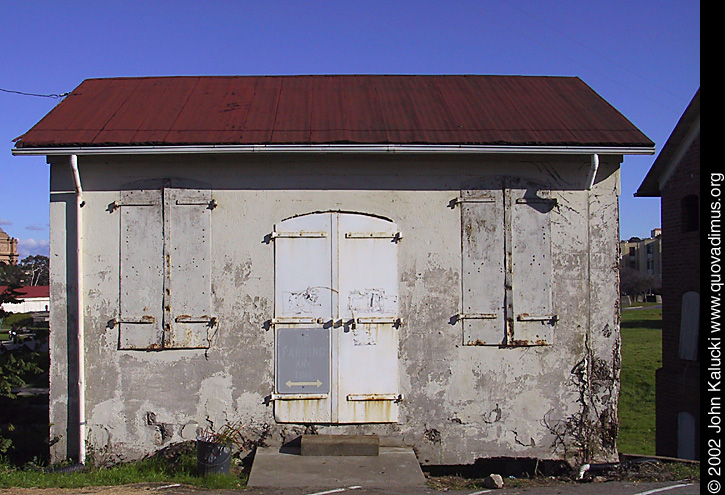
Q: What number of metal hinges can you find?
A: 14